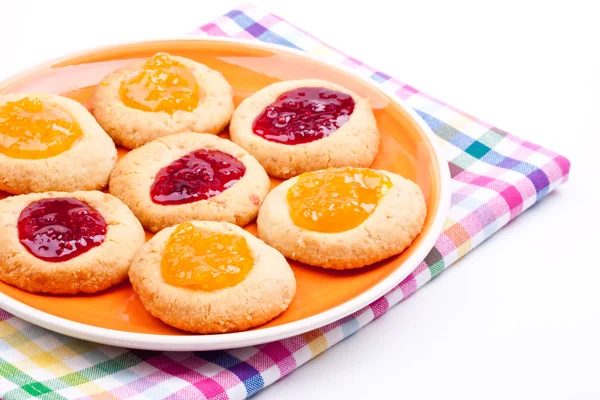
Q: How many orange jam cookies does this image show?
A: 4